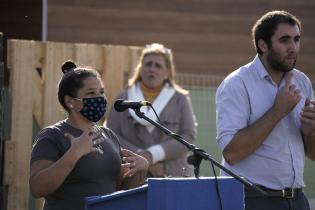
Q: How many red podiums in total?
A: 0